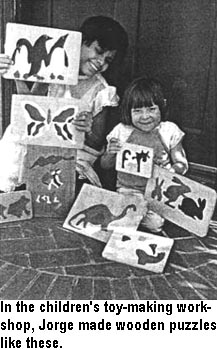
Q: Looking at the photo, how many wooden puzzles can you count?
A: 8